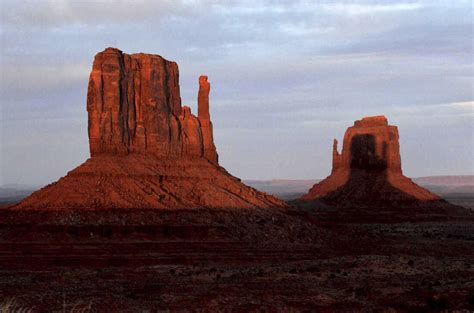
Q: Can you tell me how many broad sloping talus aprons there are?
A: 2